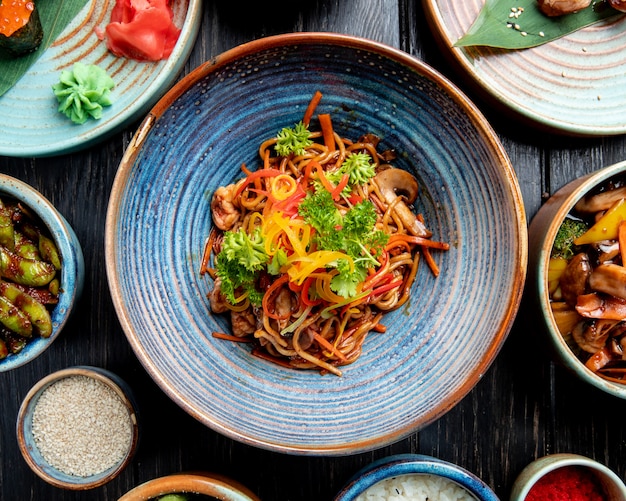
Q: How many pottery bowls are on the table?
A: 7